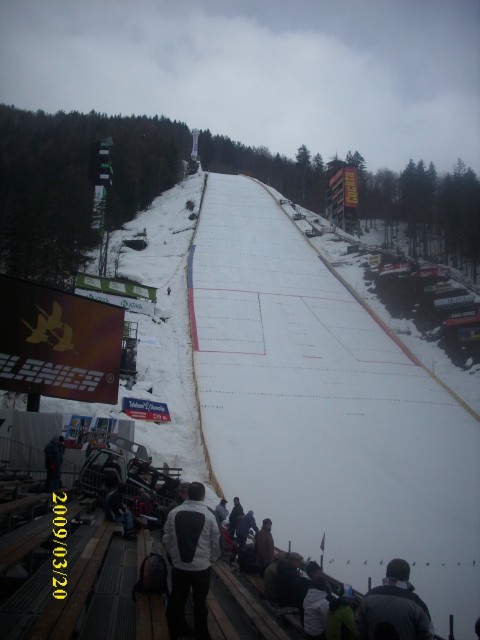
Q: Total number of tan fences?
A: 2